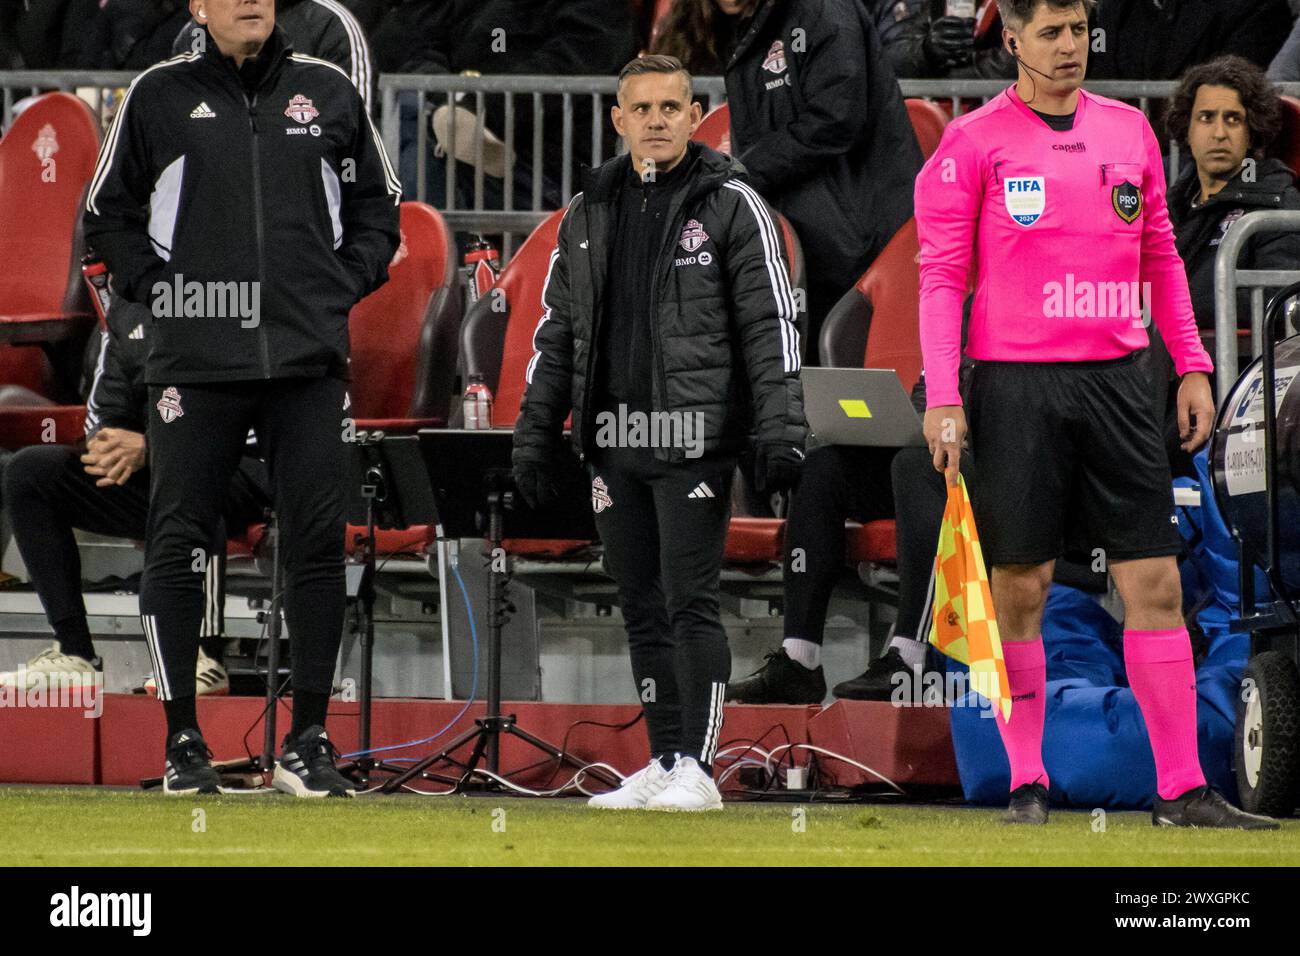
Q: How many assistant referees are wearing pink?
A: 1